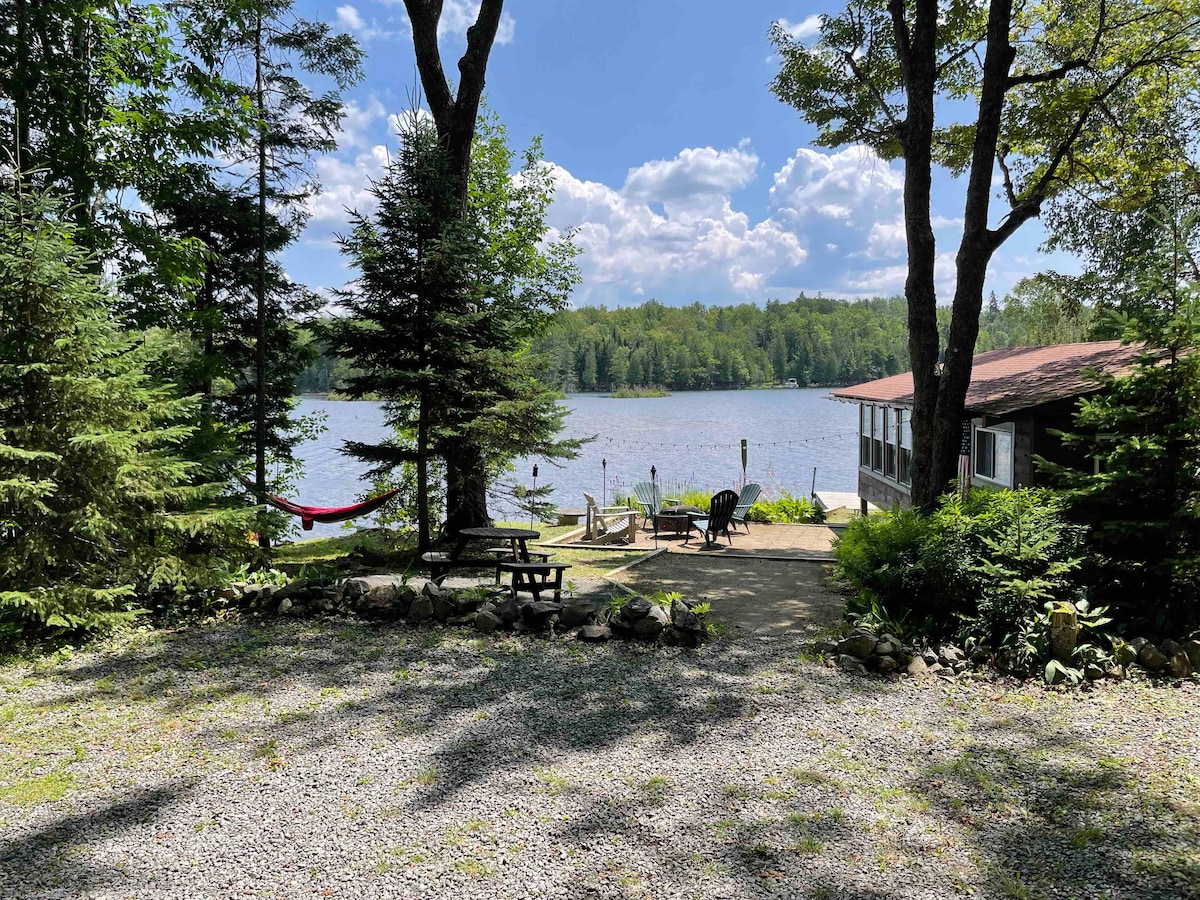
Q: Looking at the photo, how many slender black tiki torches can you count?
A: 3